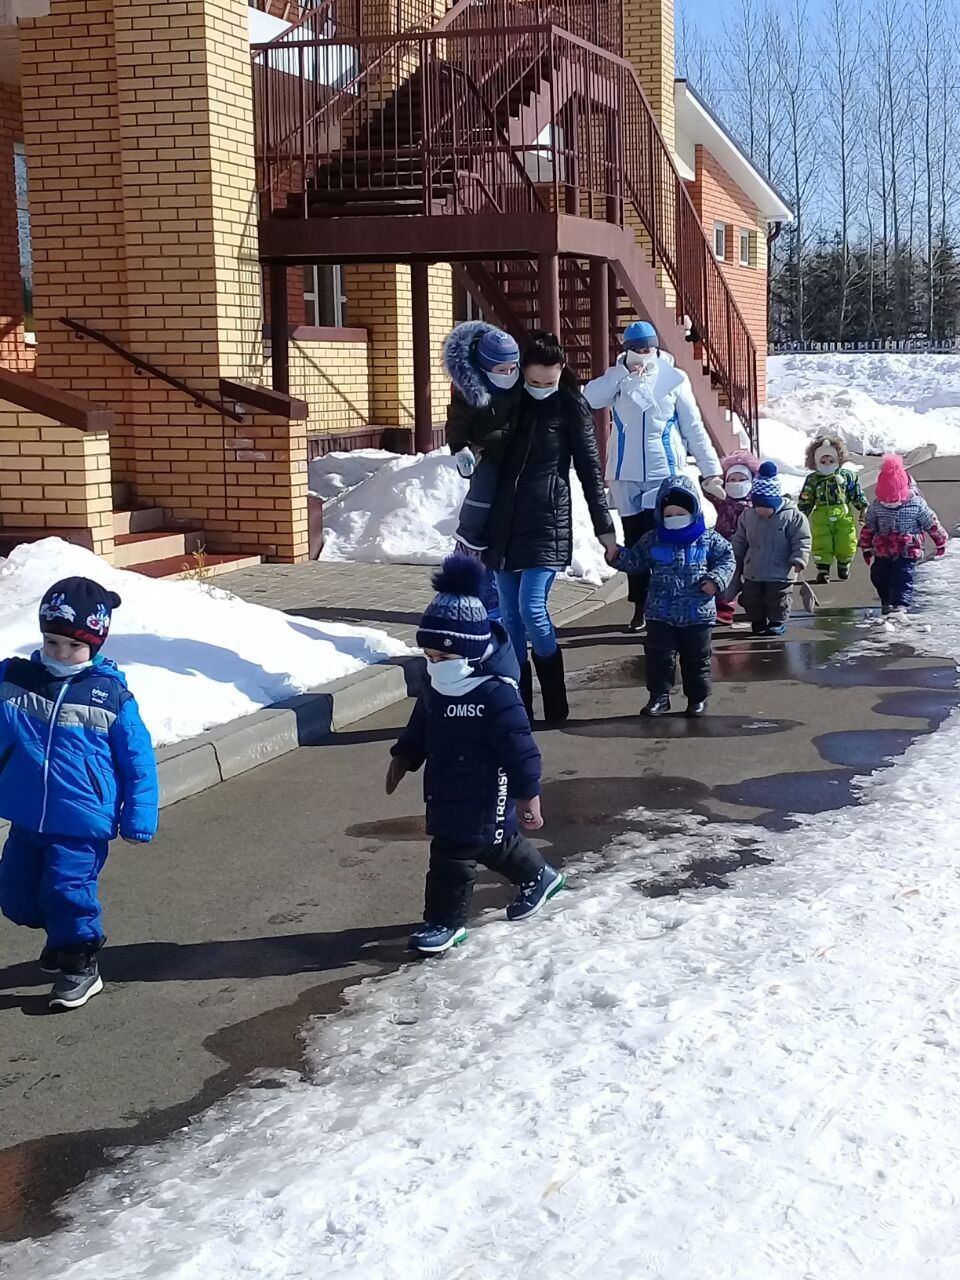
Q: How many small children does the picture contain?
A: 8